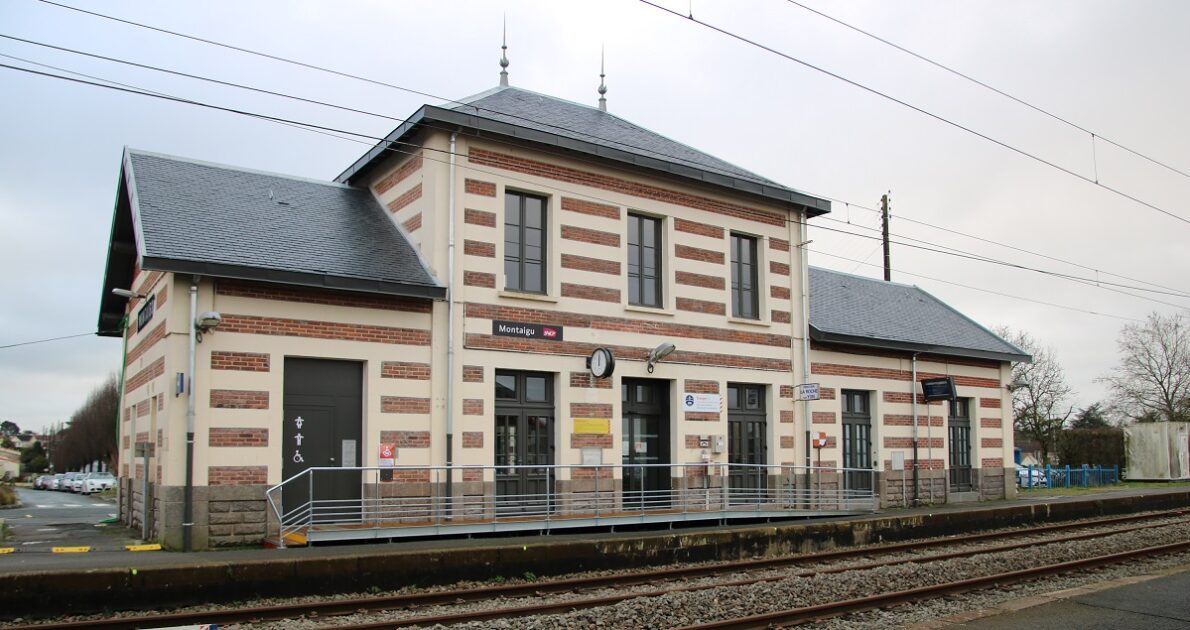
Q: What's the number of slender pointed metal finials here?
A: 2